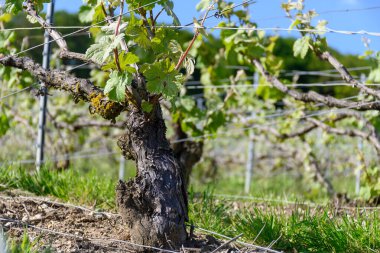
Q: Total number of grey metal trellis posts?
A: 4